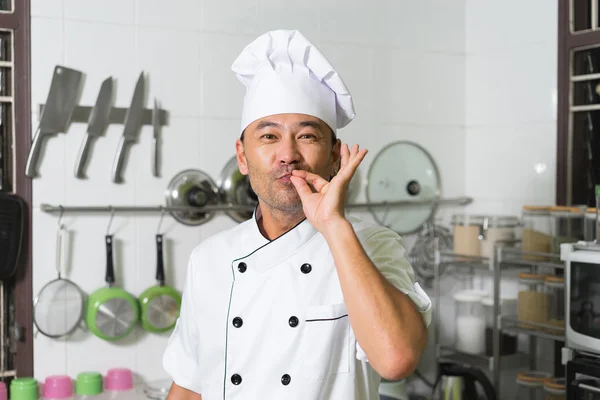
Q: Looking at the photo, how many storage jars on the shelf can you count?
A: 11